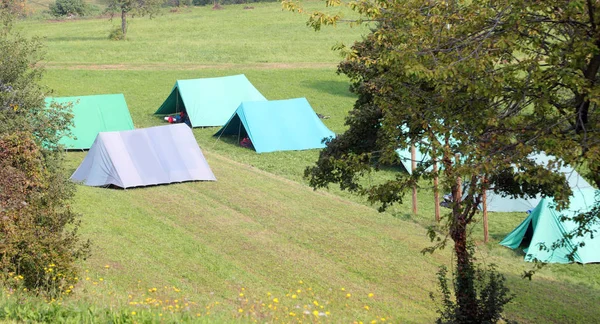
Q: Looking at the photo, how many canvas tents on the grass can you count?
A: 7